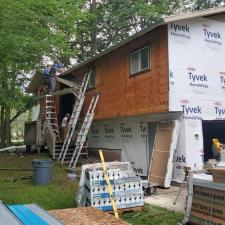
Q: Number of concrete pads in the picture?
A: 1